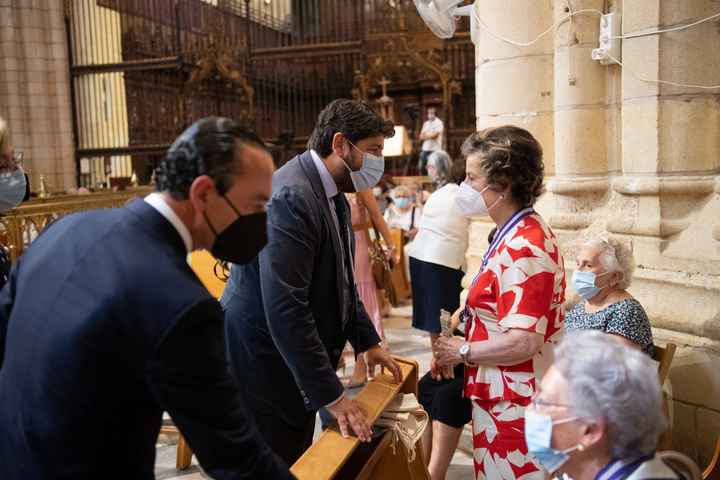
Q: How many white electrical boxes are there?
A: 1